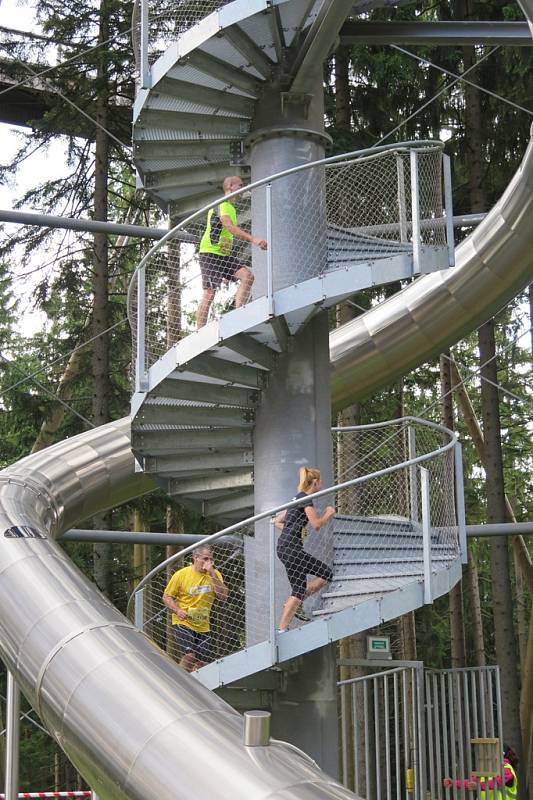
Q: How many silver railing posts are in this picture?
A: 11